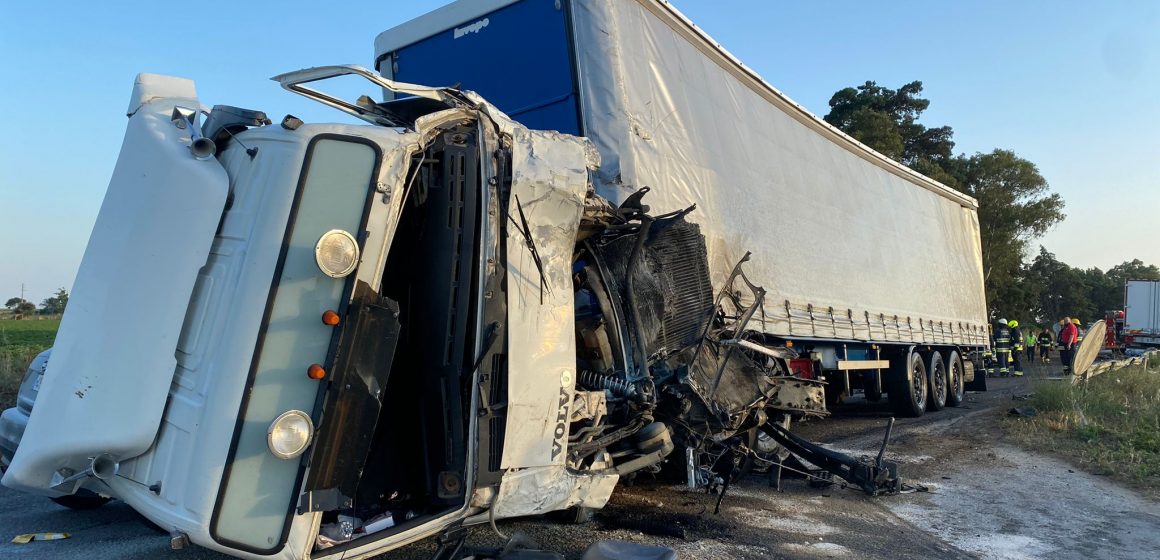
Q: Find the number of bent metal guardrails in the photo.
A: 1